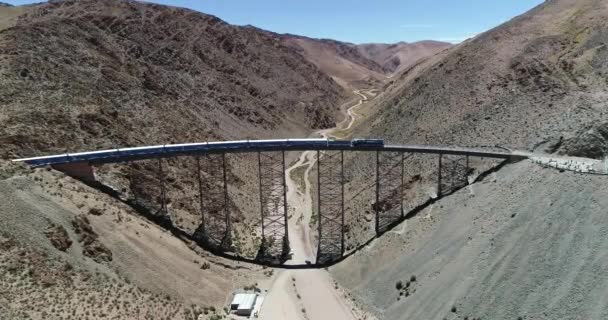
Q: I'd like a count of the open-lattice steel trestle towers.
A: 6